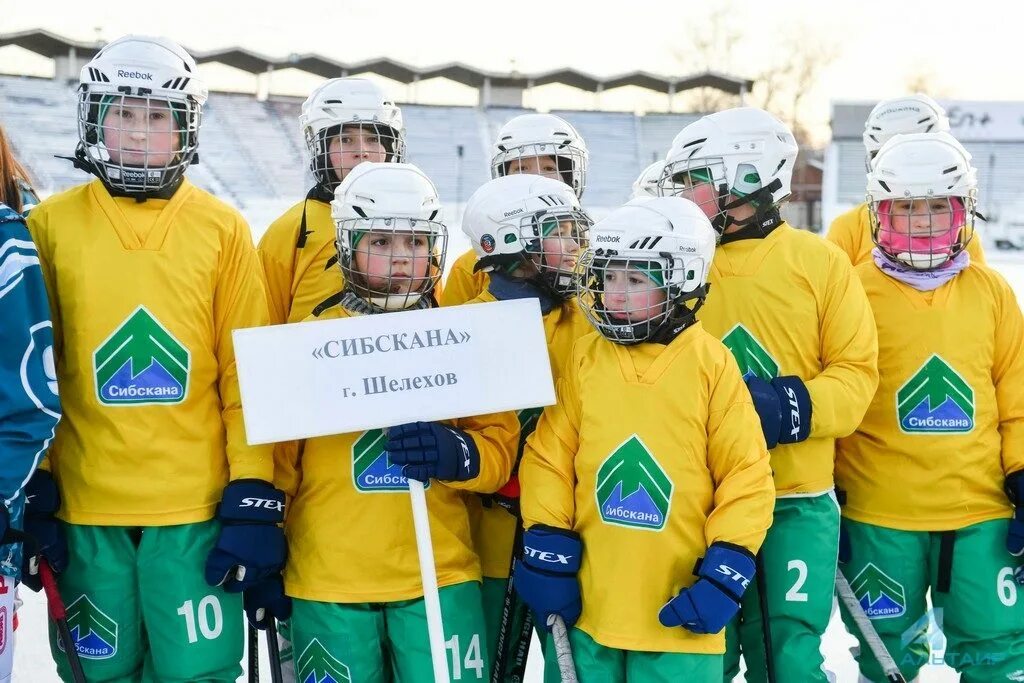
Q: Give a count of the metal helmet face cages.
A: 8